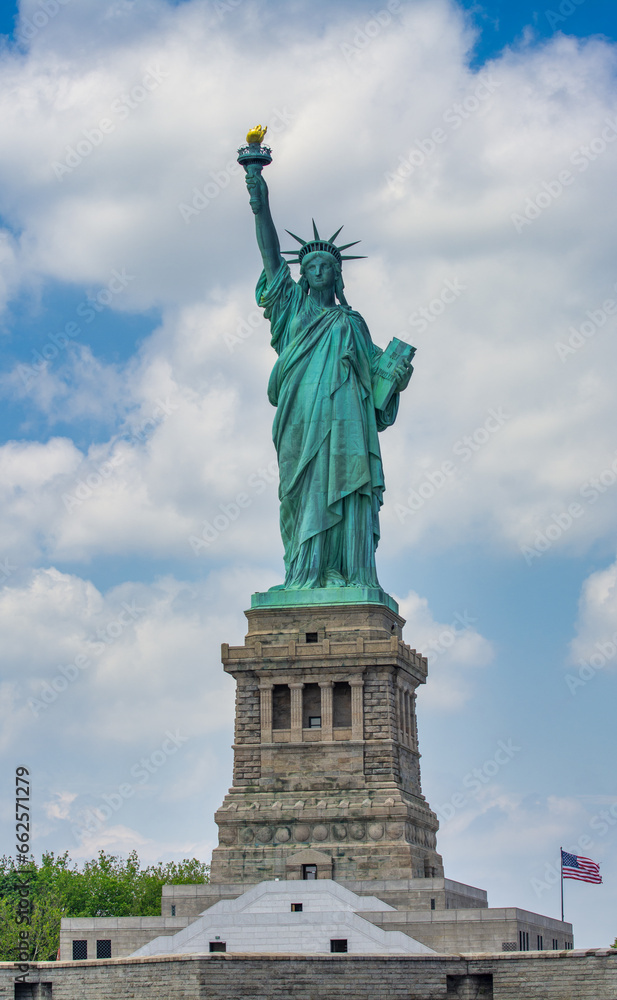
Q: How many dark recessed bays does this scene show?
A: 3